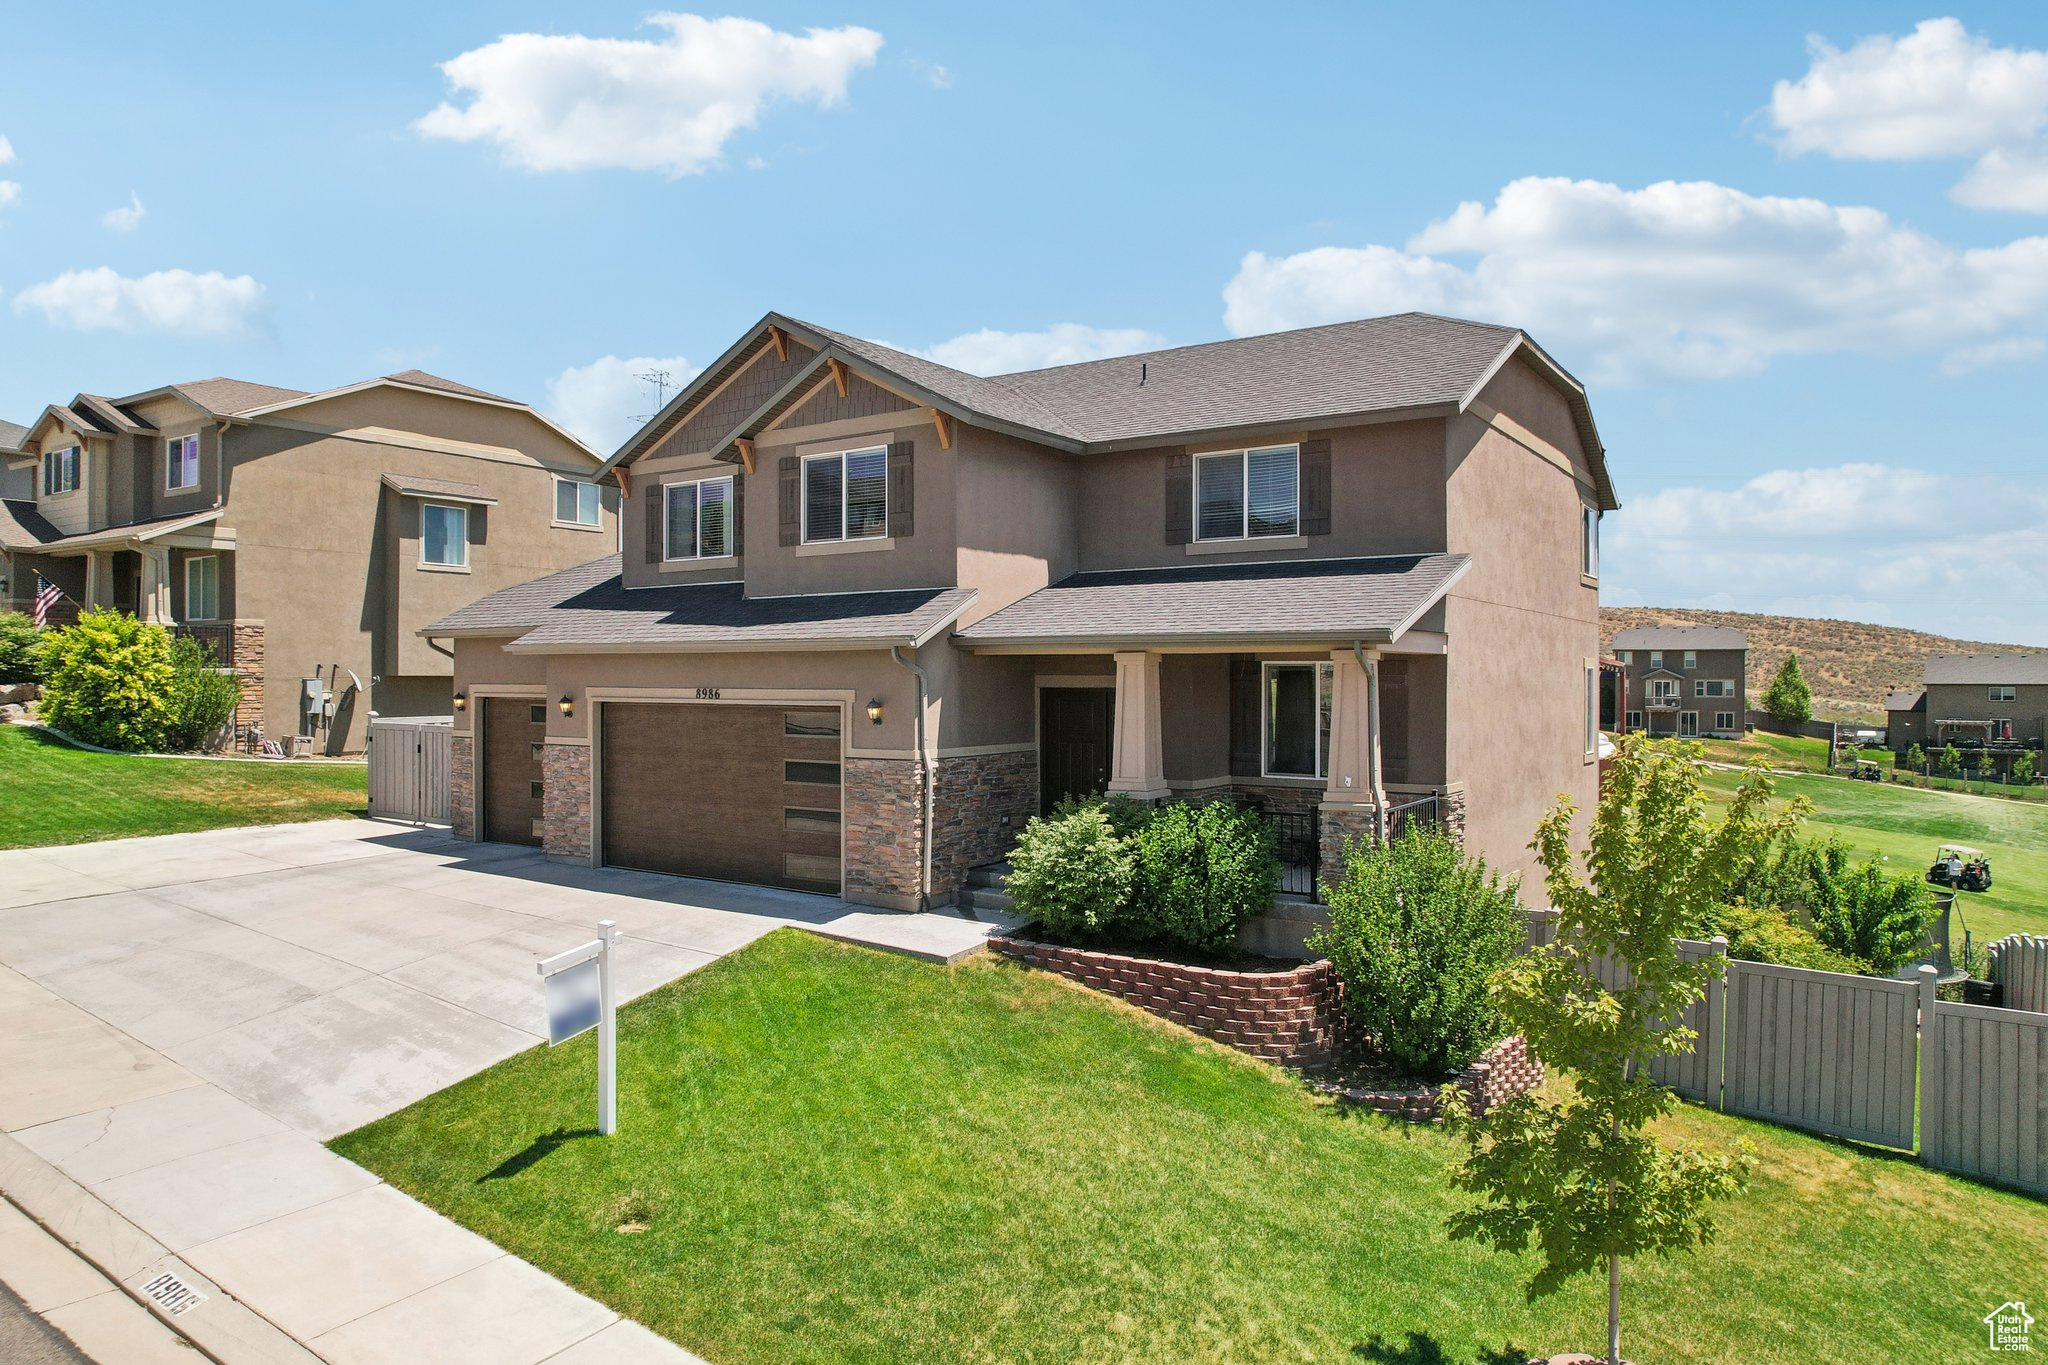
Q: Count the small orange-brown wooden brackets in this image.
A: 5